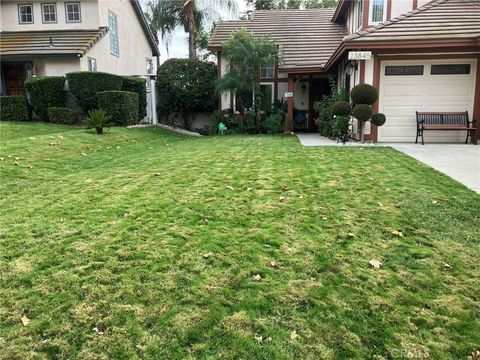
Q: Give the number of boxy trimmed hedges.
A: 6